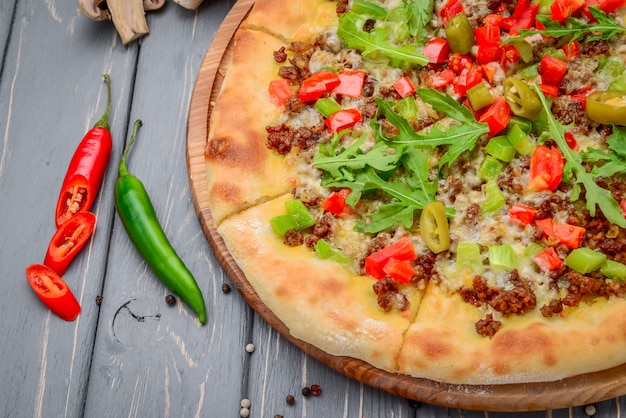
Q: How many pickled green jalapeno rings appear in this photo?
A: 4